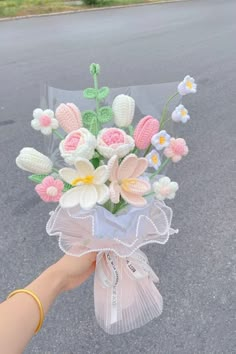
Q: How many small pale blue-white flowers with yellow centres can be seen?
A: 4